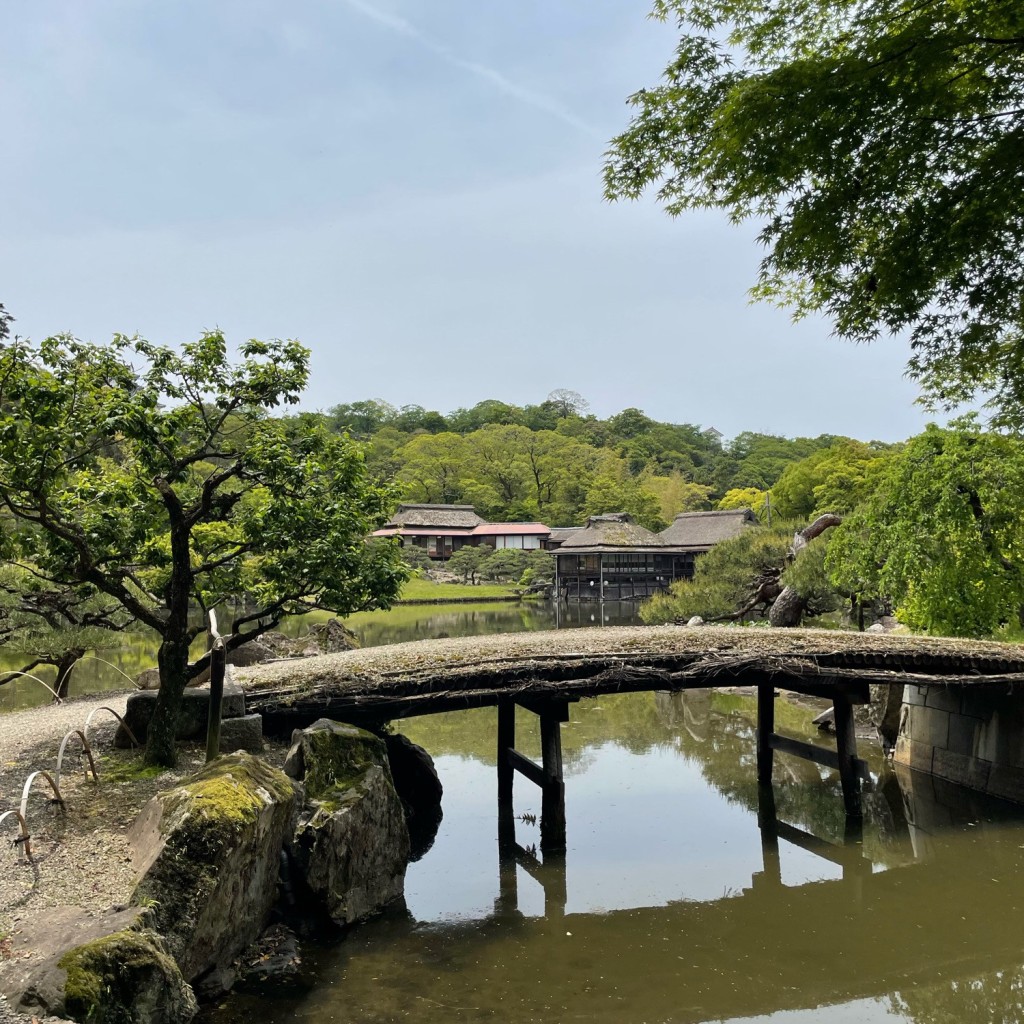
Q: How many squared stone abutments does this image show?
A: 1